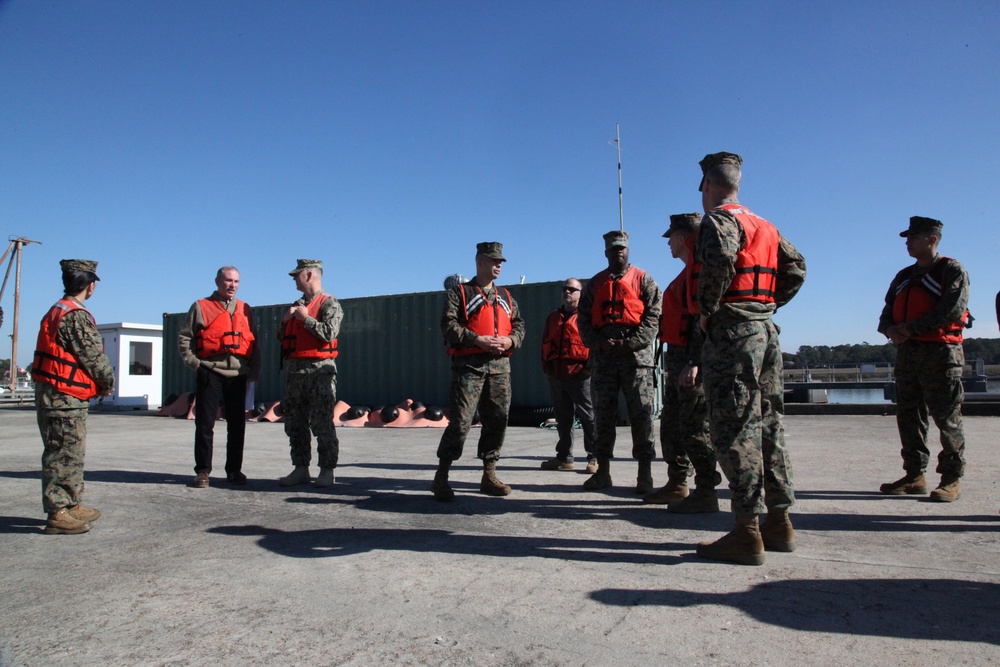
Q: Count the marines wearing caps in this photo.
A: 7